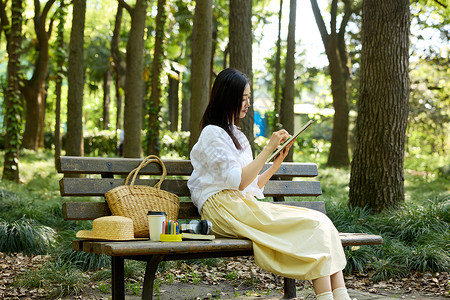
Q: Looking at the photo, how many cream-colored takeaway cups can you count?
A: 1